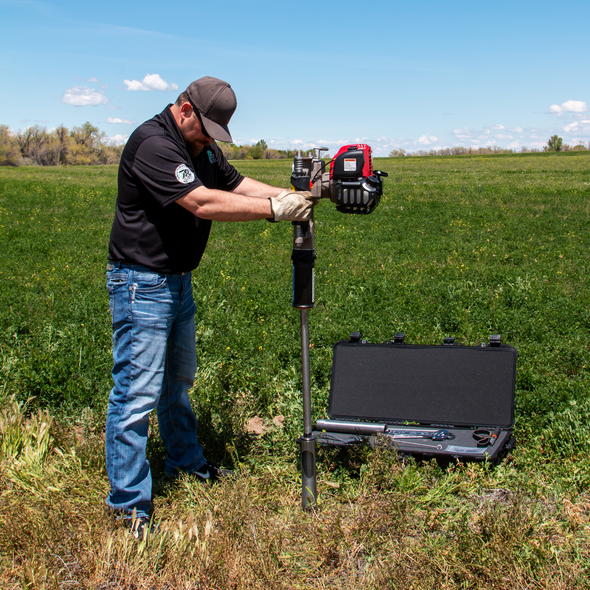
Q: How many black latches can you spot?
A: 4